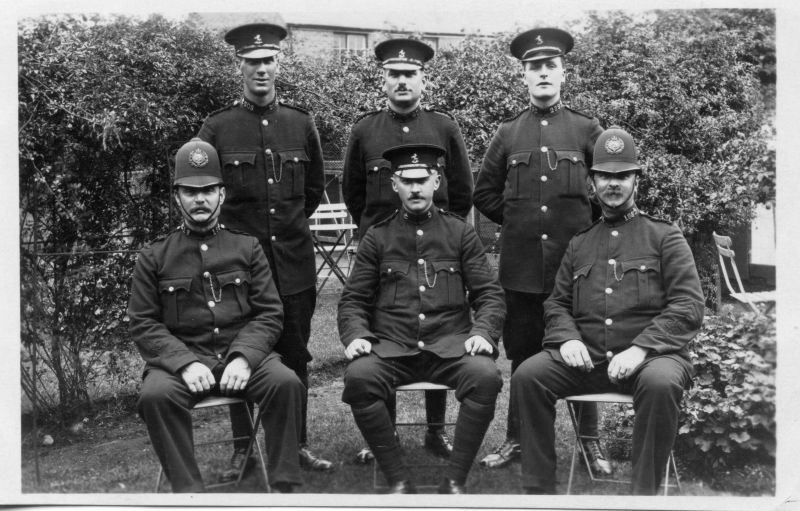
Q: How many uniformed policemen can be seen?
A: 6